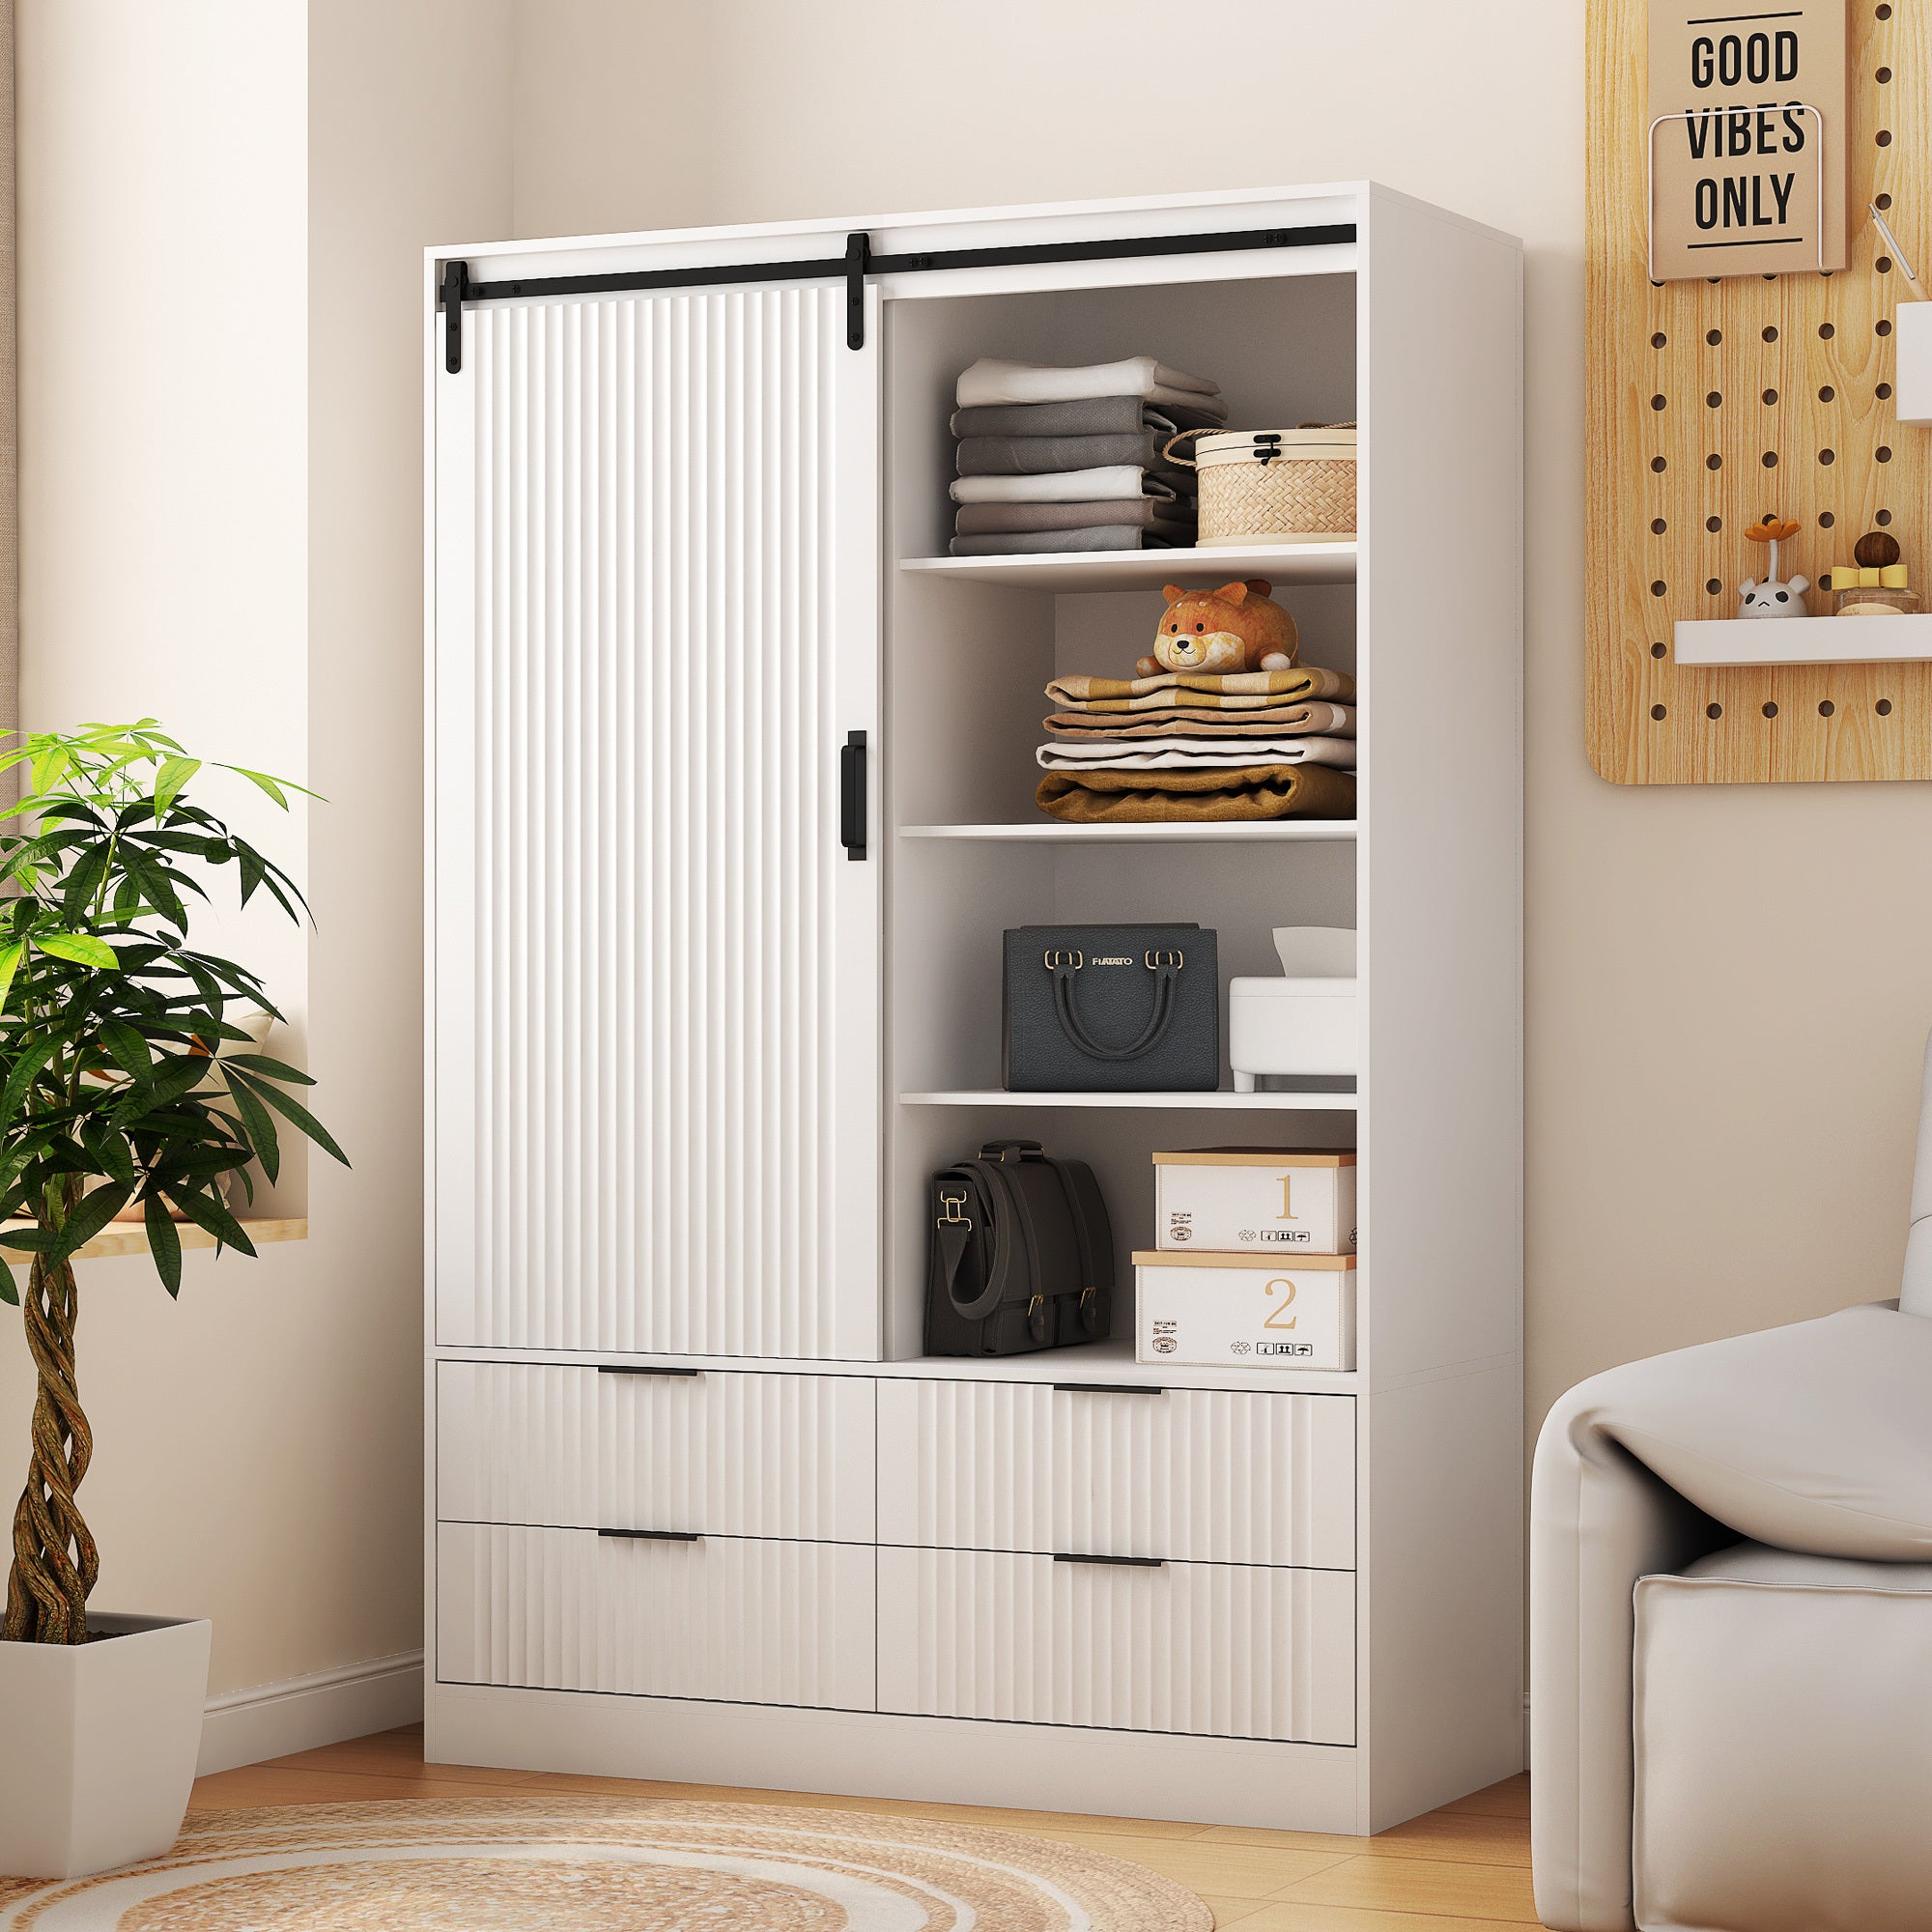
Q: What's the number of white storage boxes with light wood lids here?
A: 2